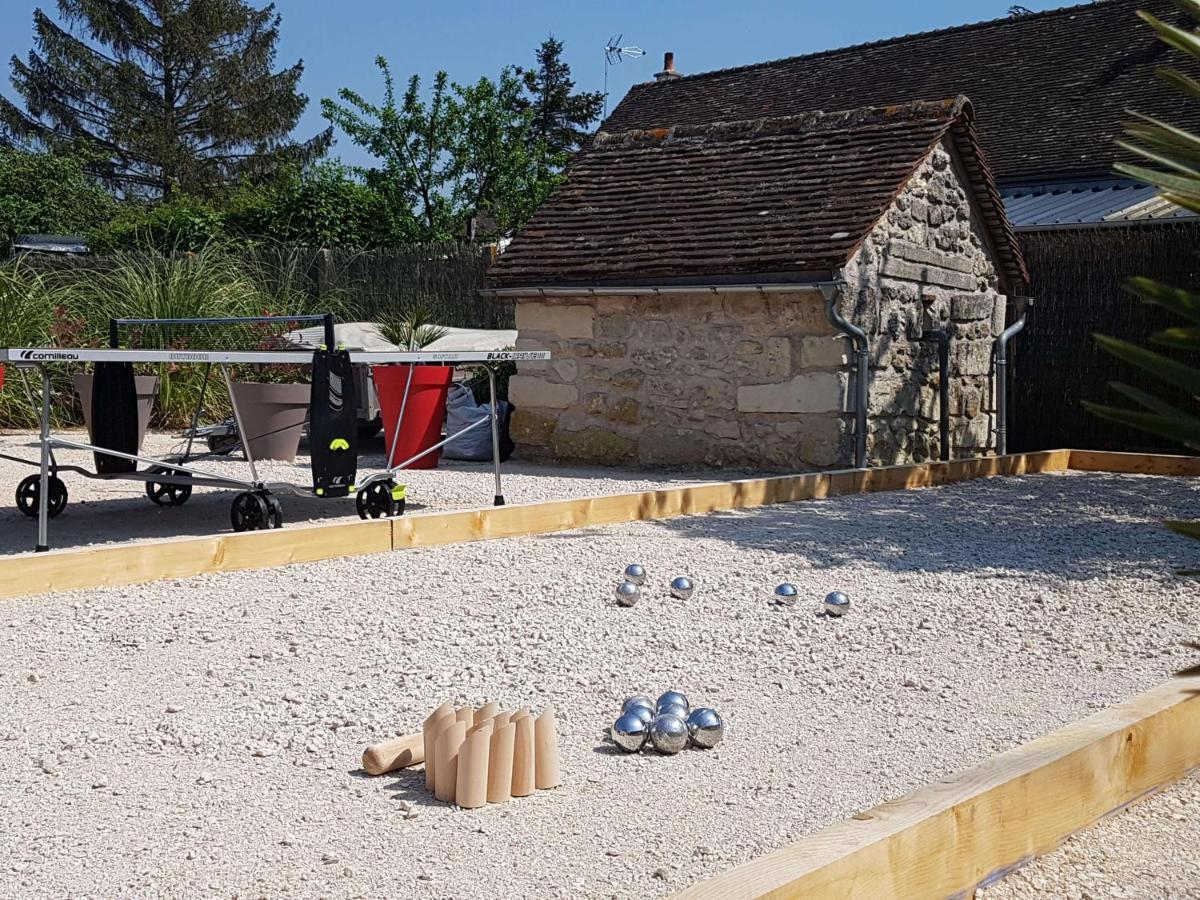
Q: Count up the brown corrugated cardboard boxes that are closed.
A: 0